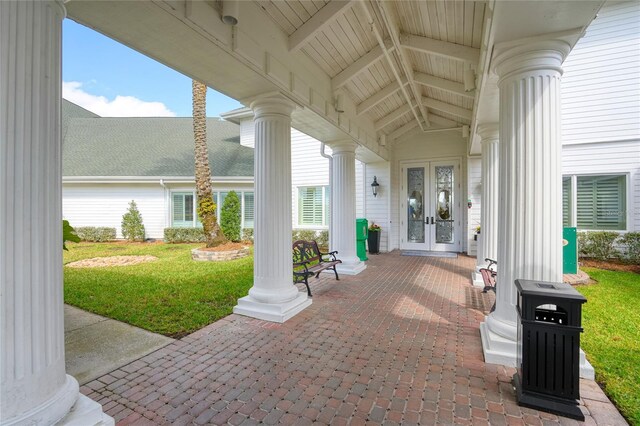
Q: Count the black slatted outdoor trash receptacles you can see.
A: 1